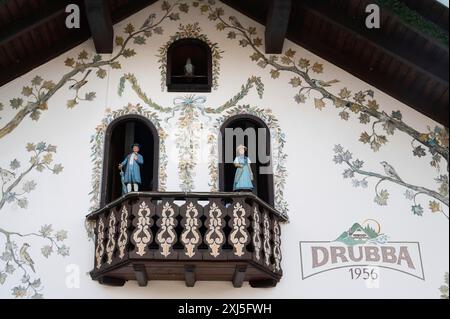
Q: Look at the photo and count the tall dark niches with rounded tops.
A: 2